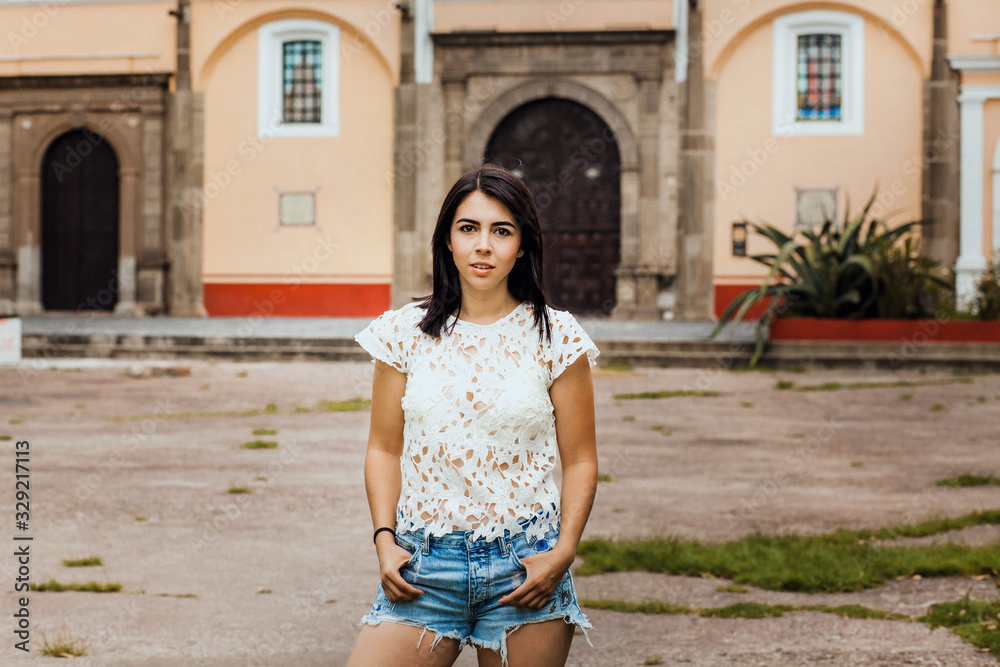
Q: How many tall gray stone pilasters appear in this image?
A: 4